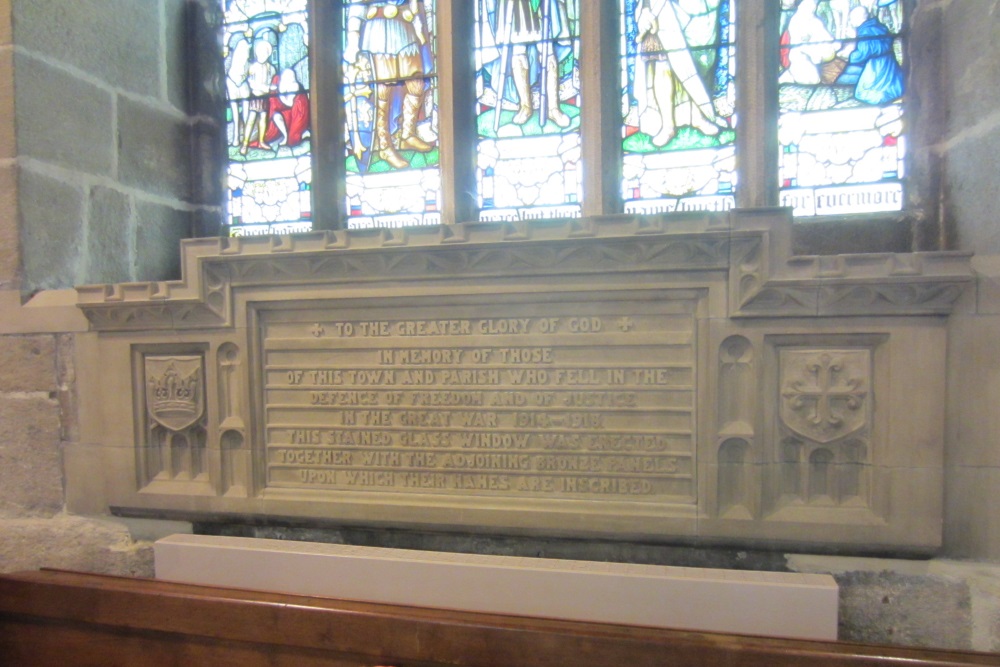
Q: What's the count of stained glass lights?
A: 5